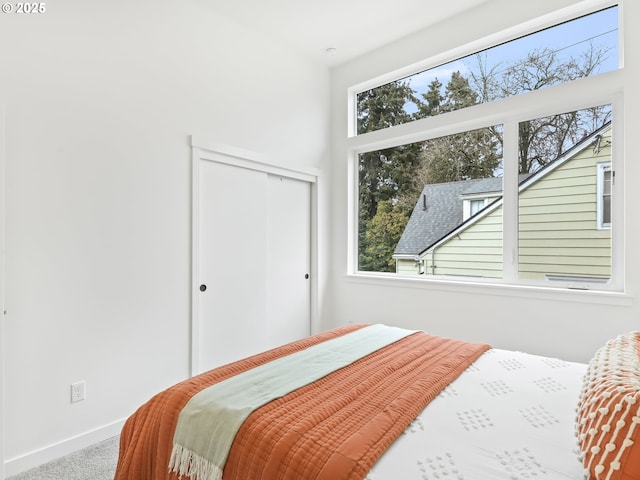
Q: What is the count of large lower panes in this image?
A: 2